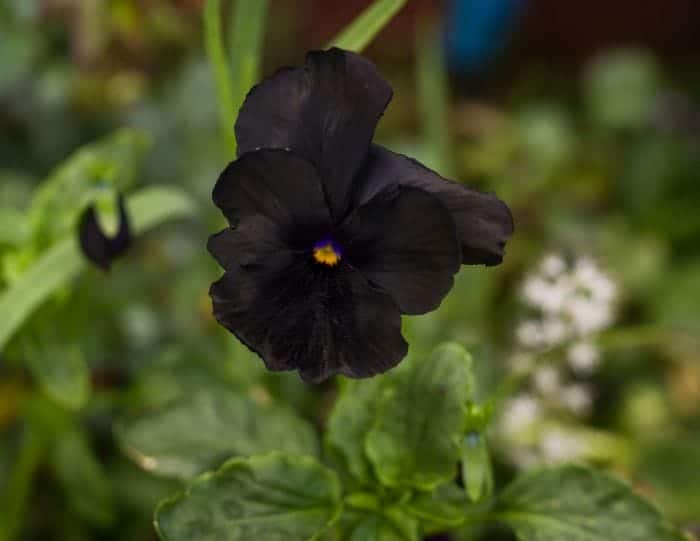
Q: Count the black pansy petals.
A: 5